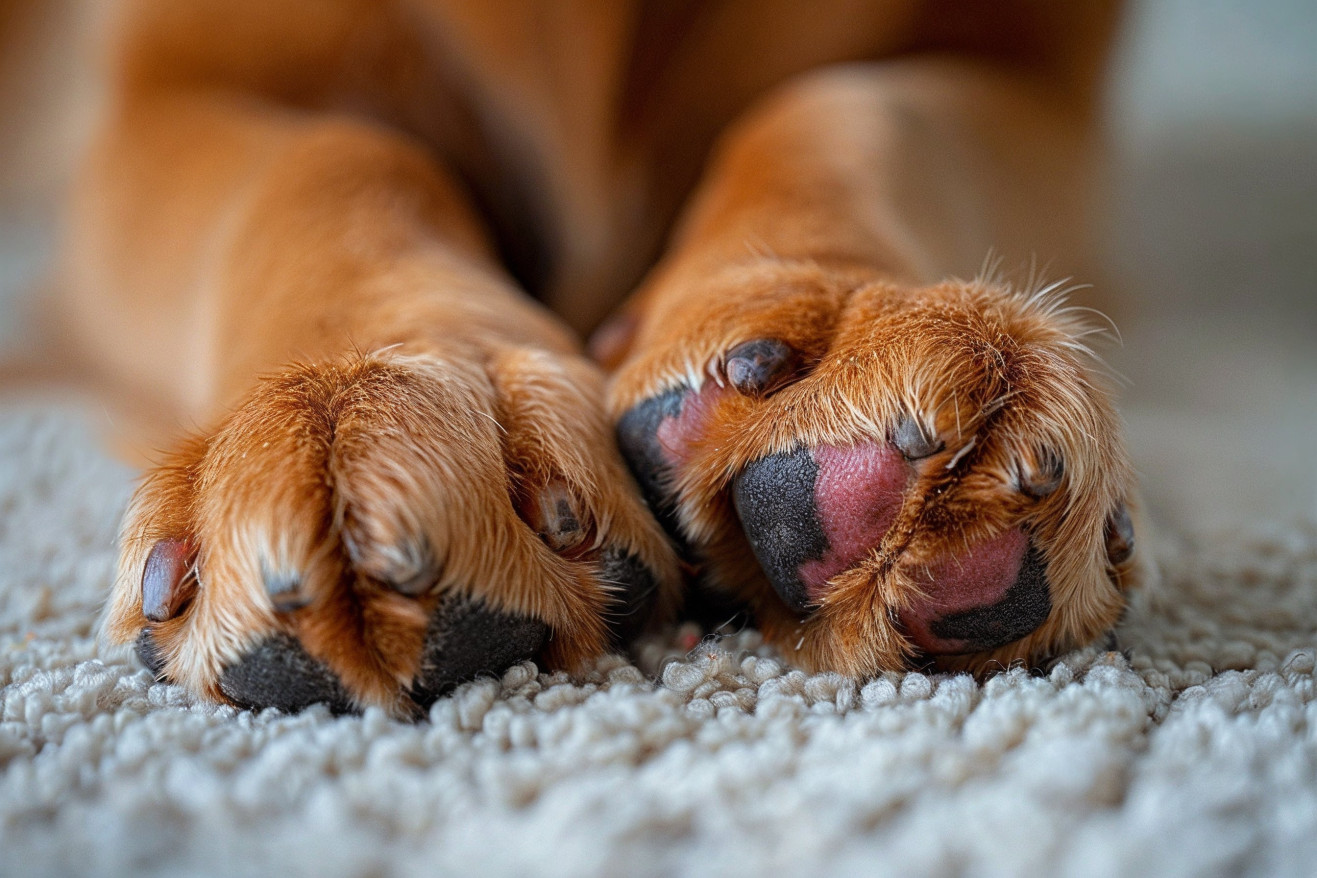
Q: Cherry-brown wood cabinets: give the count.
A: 0